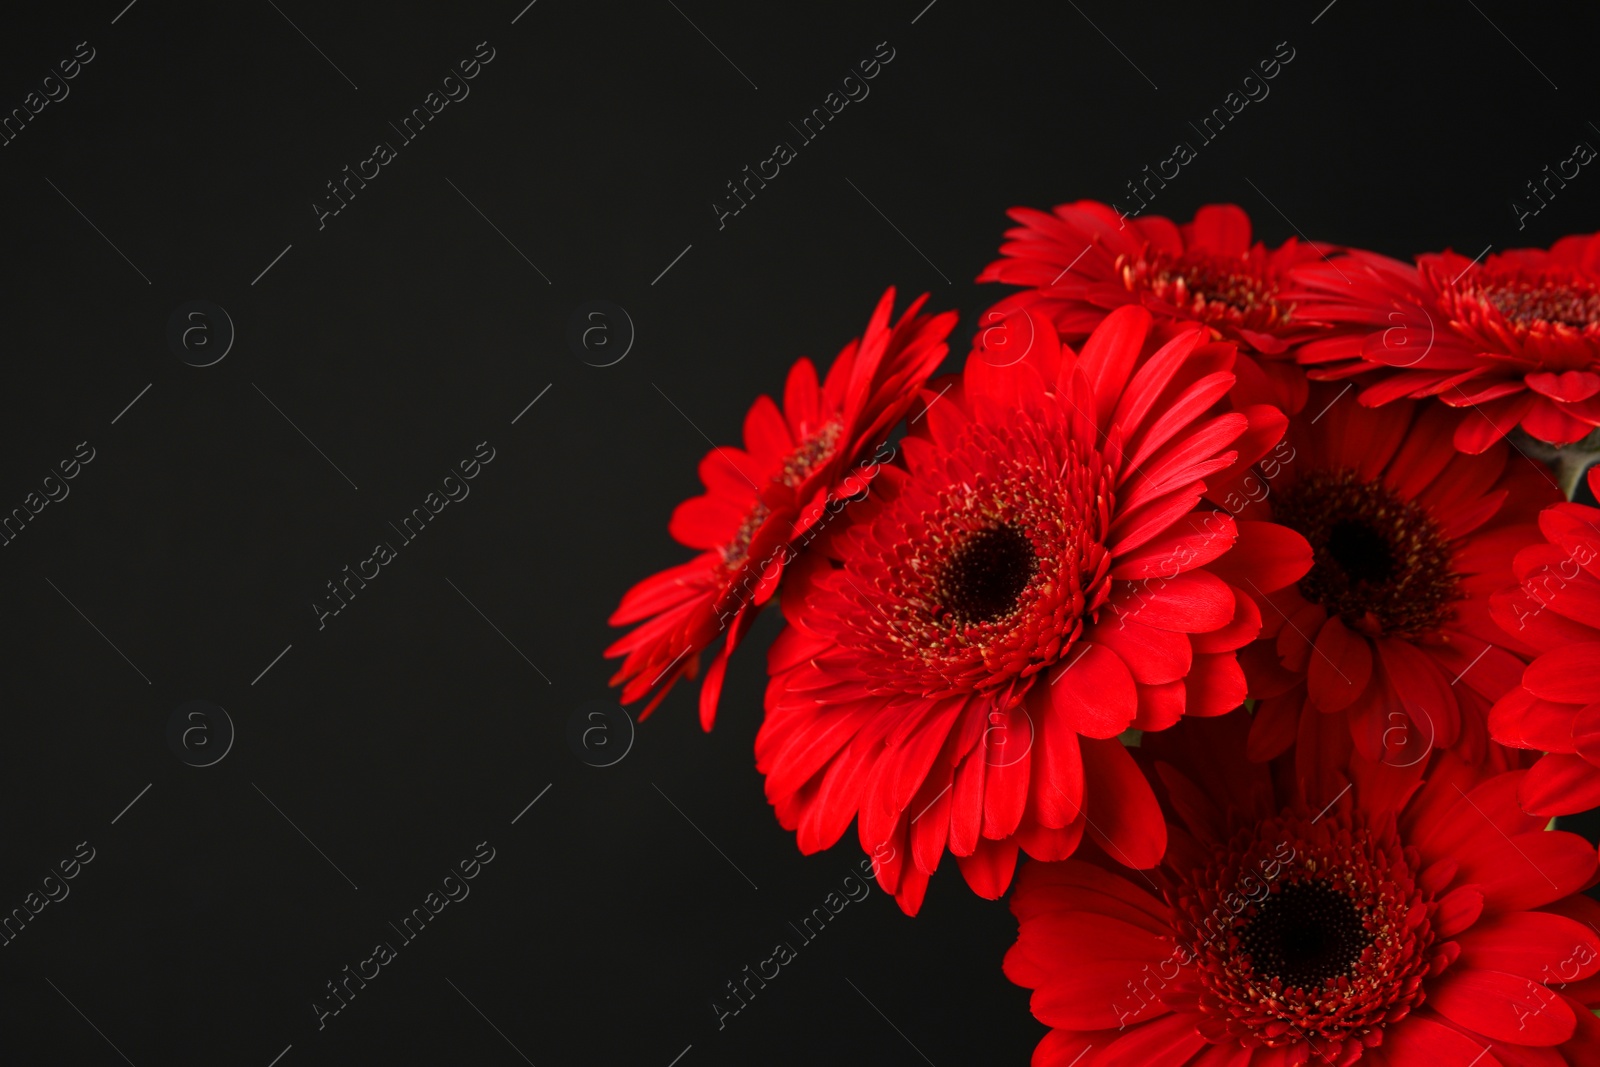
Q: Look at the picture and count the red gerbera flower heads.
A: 7